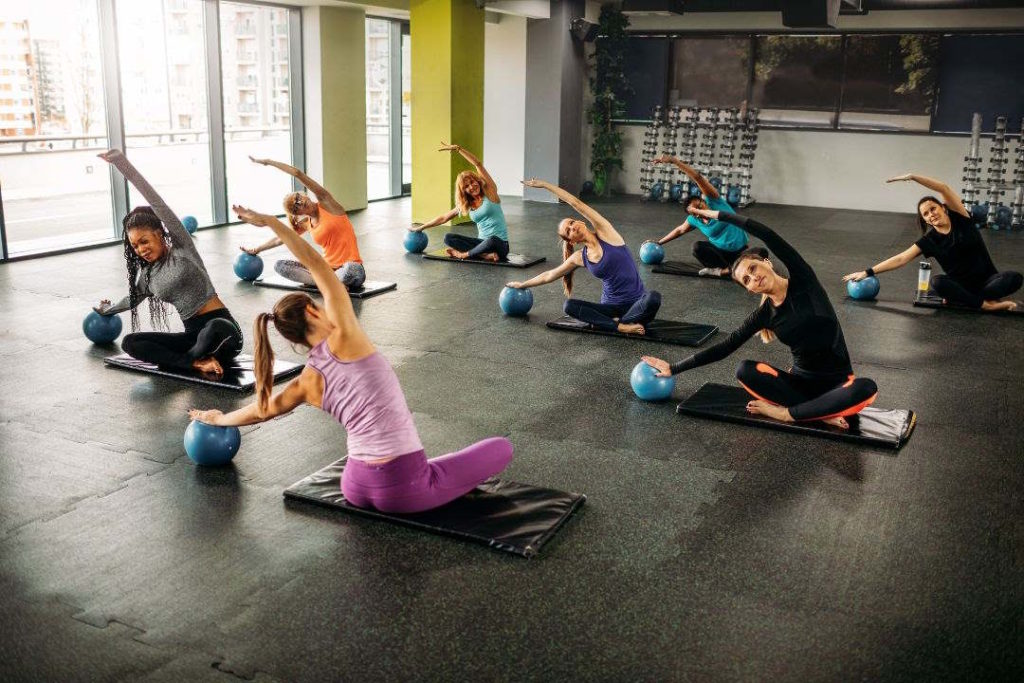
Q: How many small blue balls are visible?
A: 9